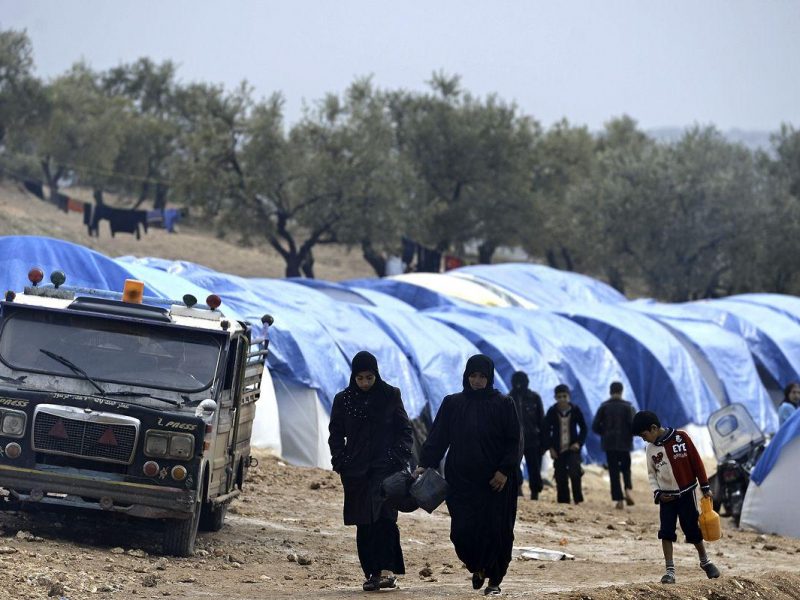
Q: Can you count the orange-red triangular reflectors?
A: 2